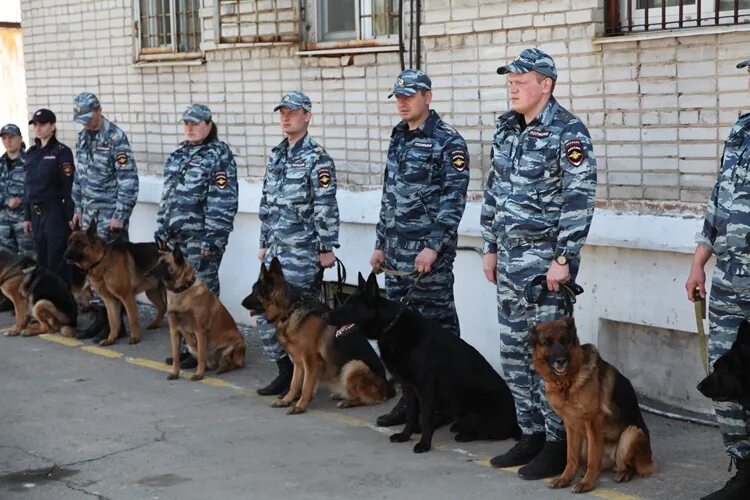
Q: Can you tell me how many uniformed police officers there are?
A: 8